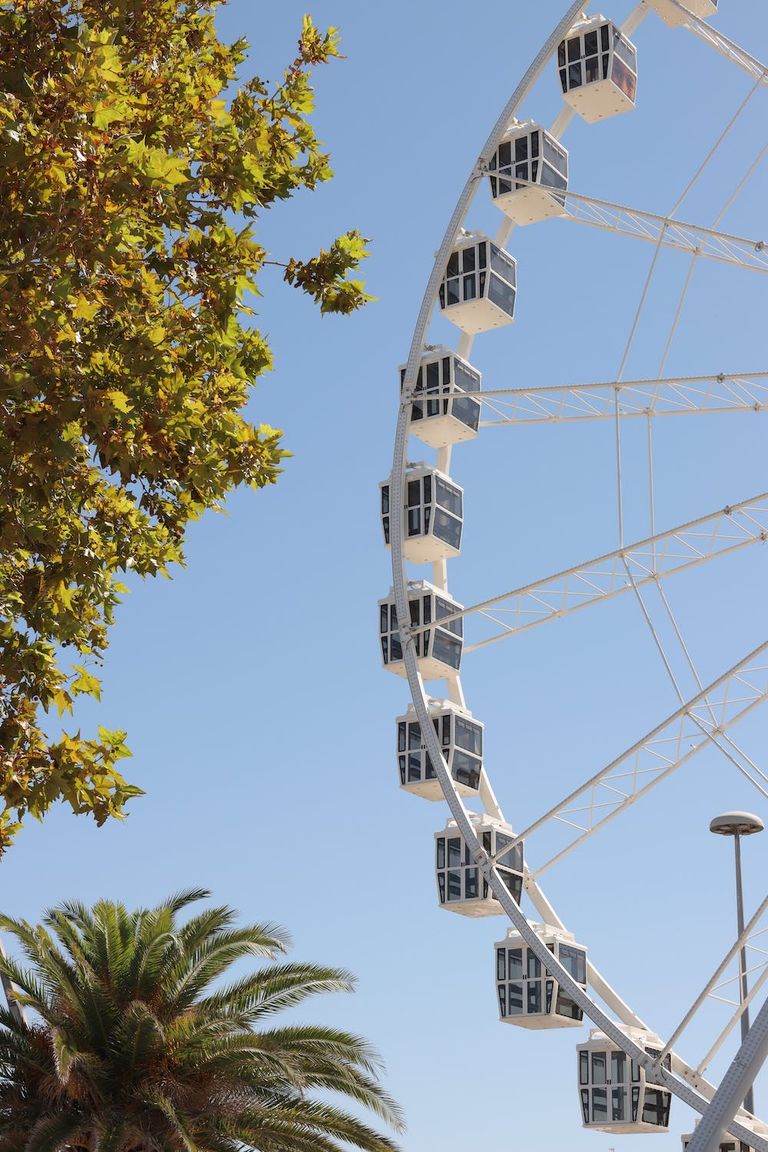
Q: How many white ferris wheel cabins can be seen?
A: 12